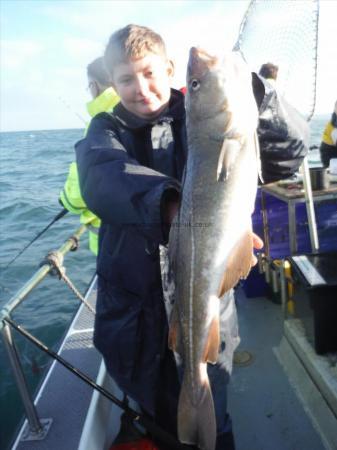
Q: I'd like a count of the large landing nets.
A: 1